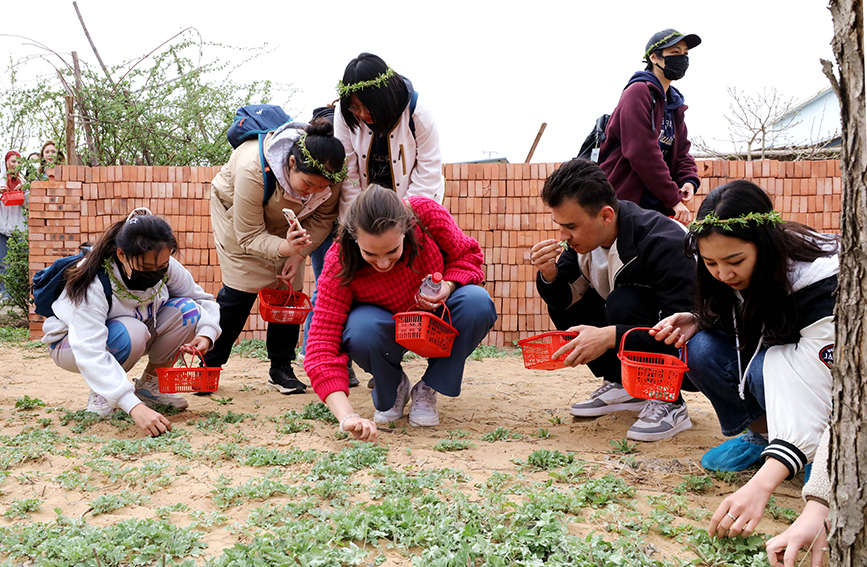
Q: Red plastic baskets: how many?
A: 6